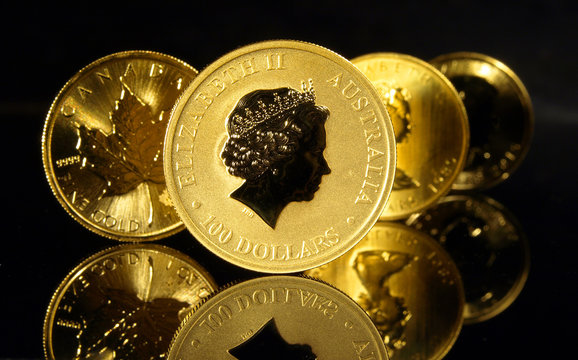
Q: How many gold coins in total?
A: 4